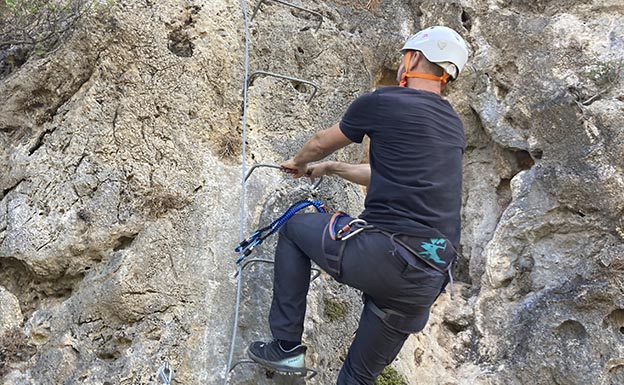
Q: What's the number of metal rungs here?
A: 5